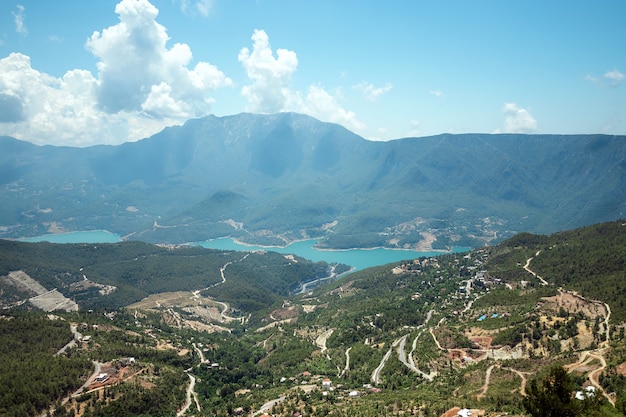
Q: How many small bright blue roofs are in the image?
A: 2